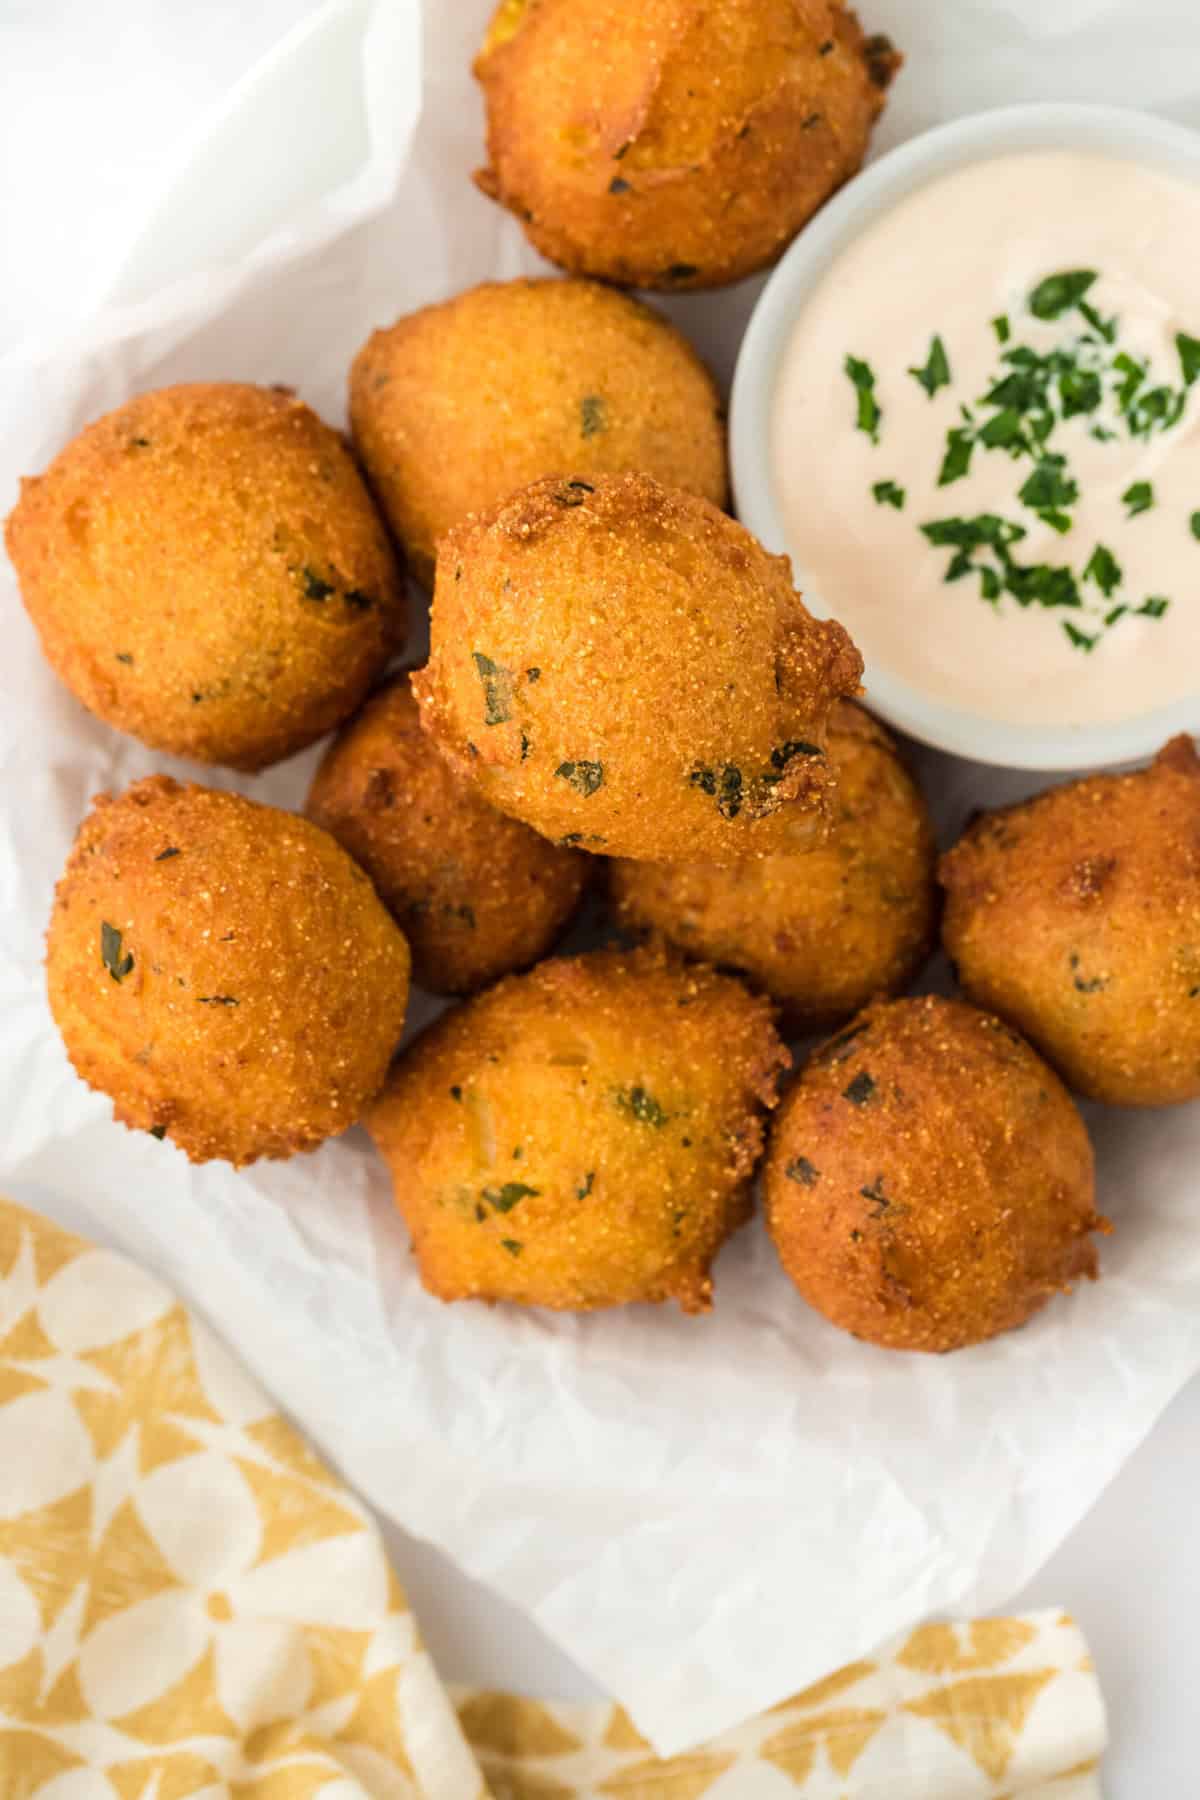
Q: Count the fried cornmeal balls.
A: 10